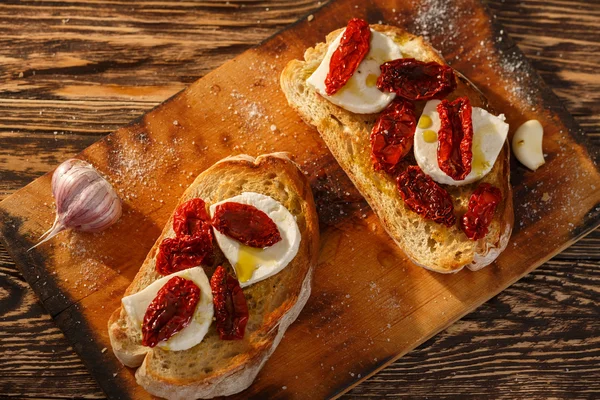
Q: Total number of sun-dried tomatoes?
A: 11